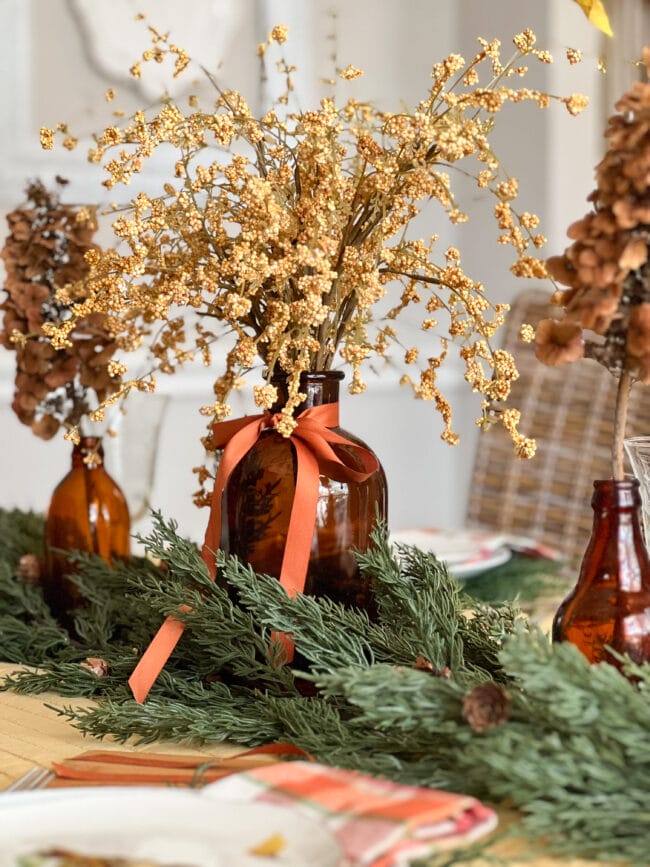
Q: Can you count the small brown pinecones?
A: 4